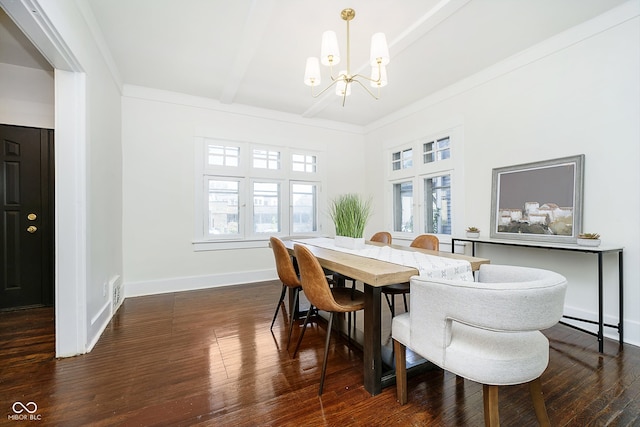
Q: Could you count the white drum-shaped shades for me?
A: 5